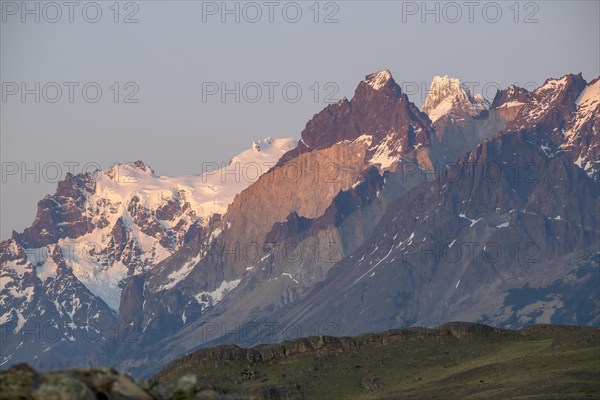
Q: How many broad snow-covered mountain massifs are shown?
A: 1